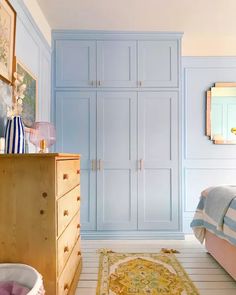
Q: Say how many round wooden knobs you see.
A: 8